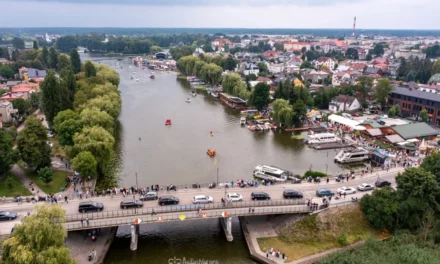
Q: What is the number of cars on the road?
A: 13